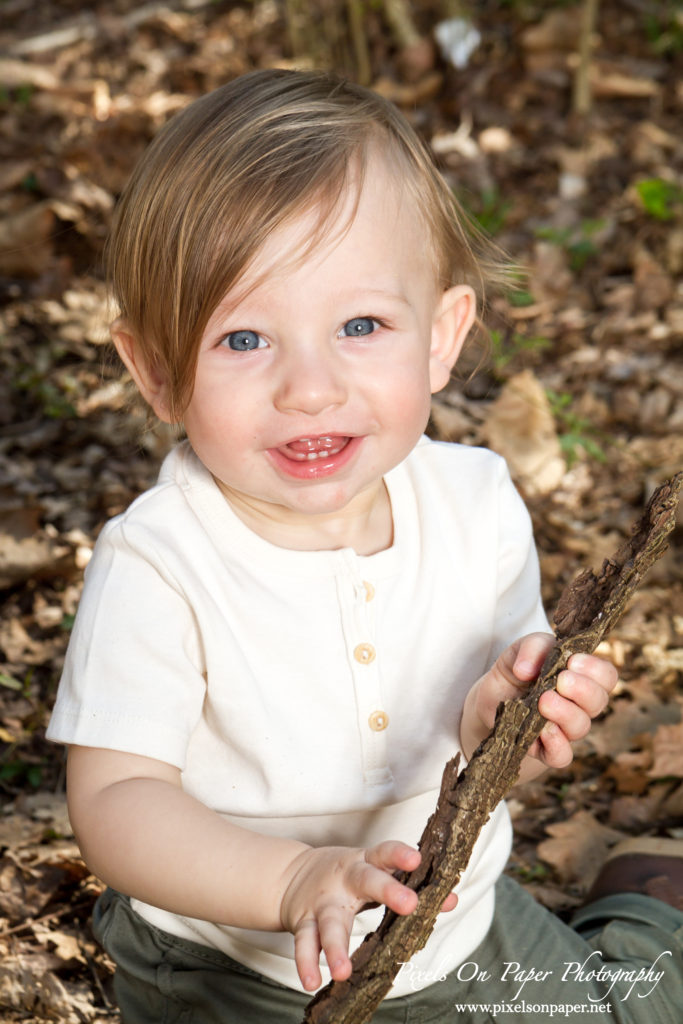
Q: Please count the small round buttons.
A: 3